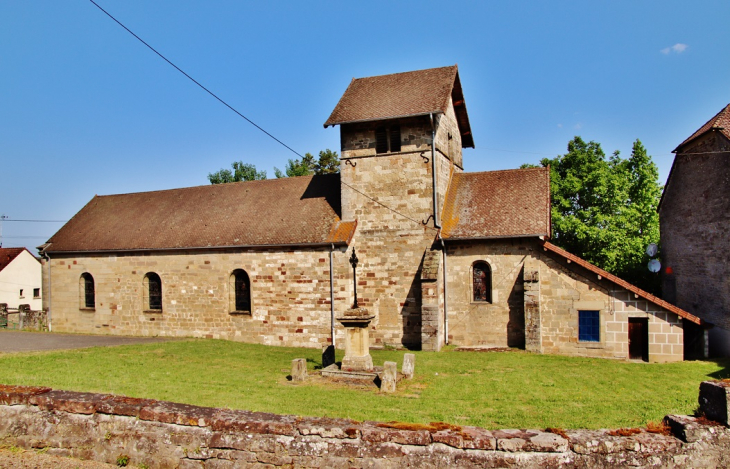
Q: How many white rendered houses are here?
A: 1